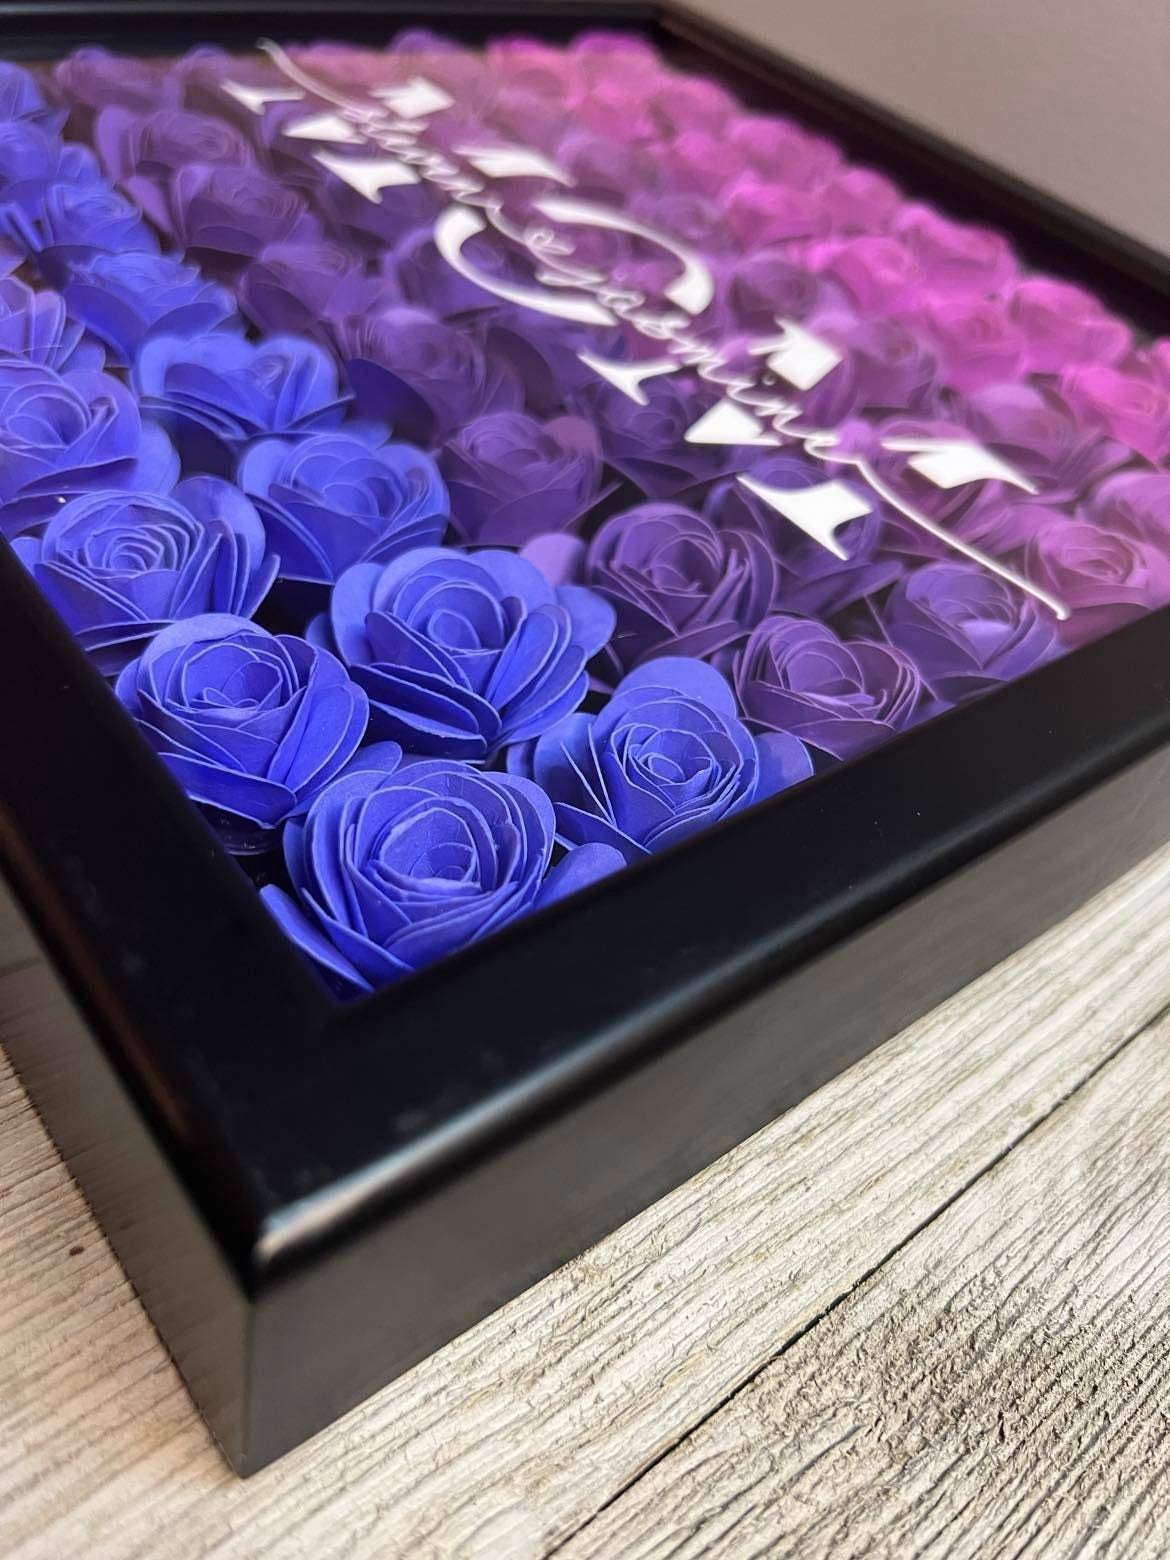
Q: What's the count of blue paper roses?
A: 13